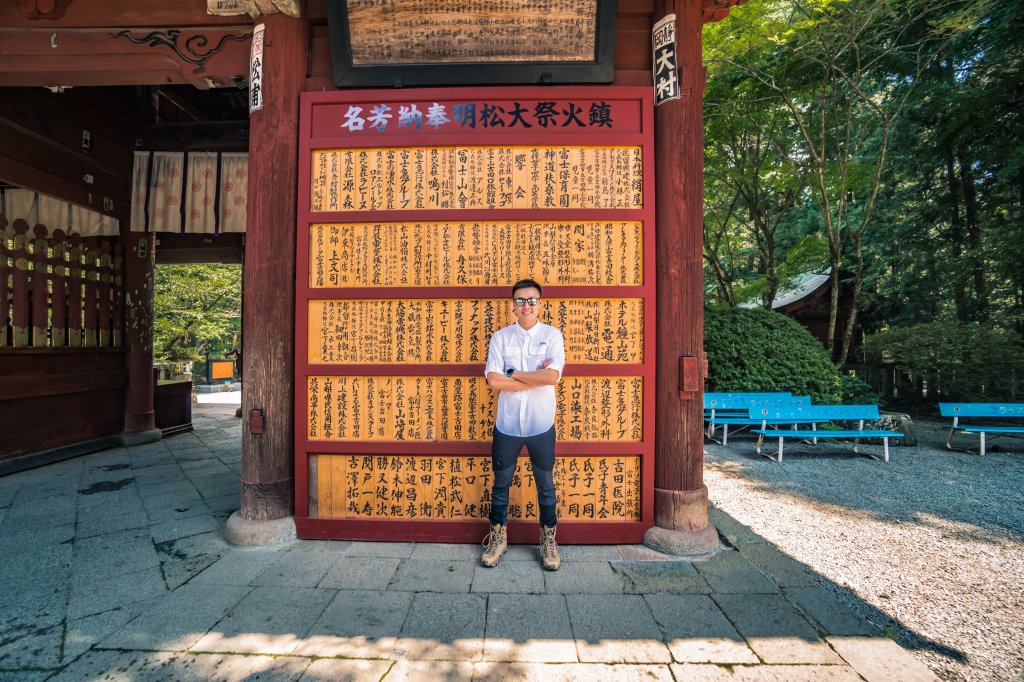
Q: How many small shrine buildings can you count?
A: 1